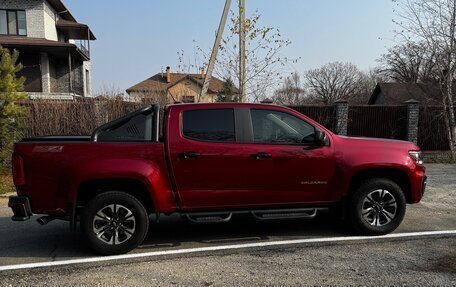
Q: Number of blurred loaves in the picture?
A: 0